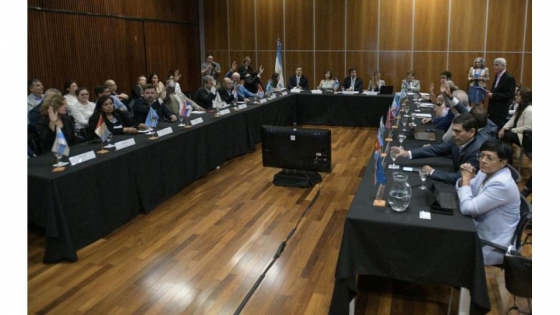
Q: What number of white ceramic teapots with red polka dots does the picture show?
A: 0